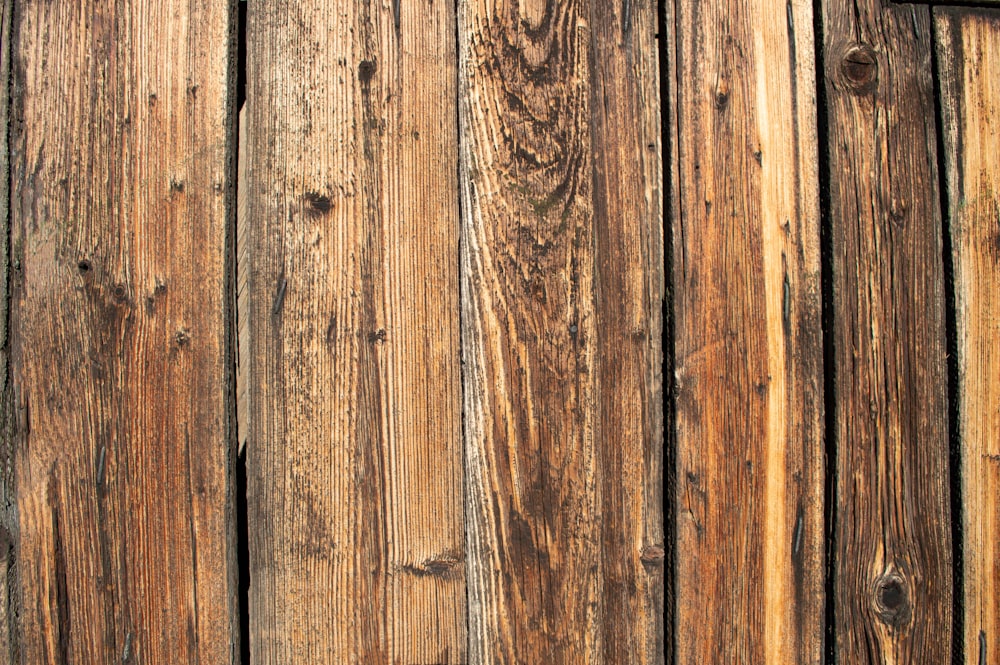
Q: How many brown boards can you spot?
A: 6